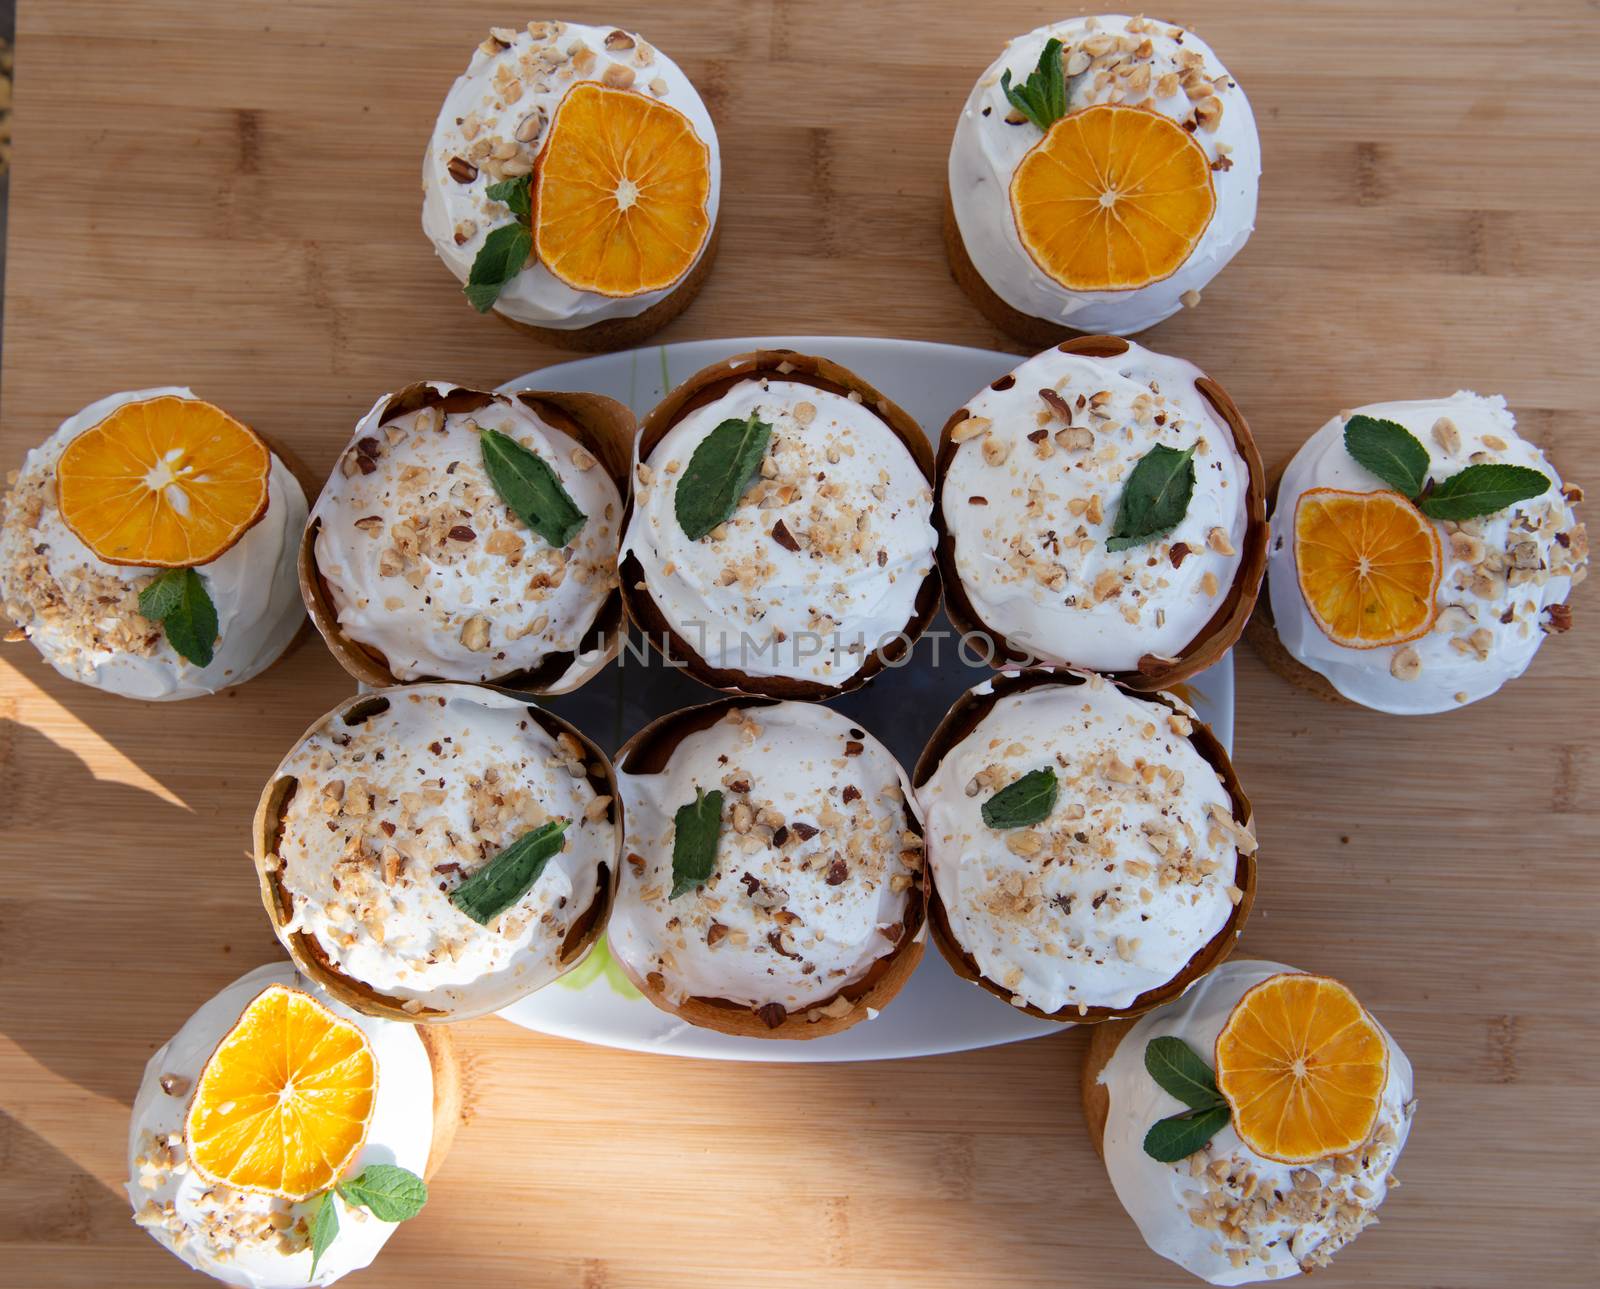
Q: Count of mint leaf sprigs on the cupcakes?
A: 12